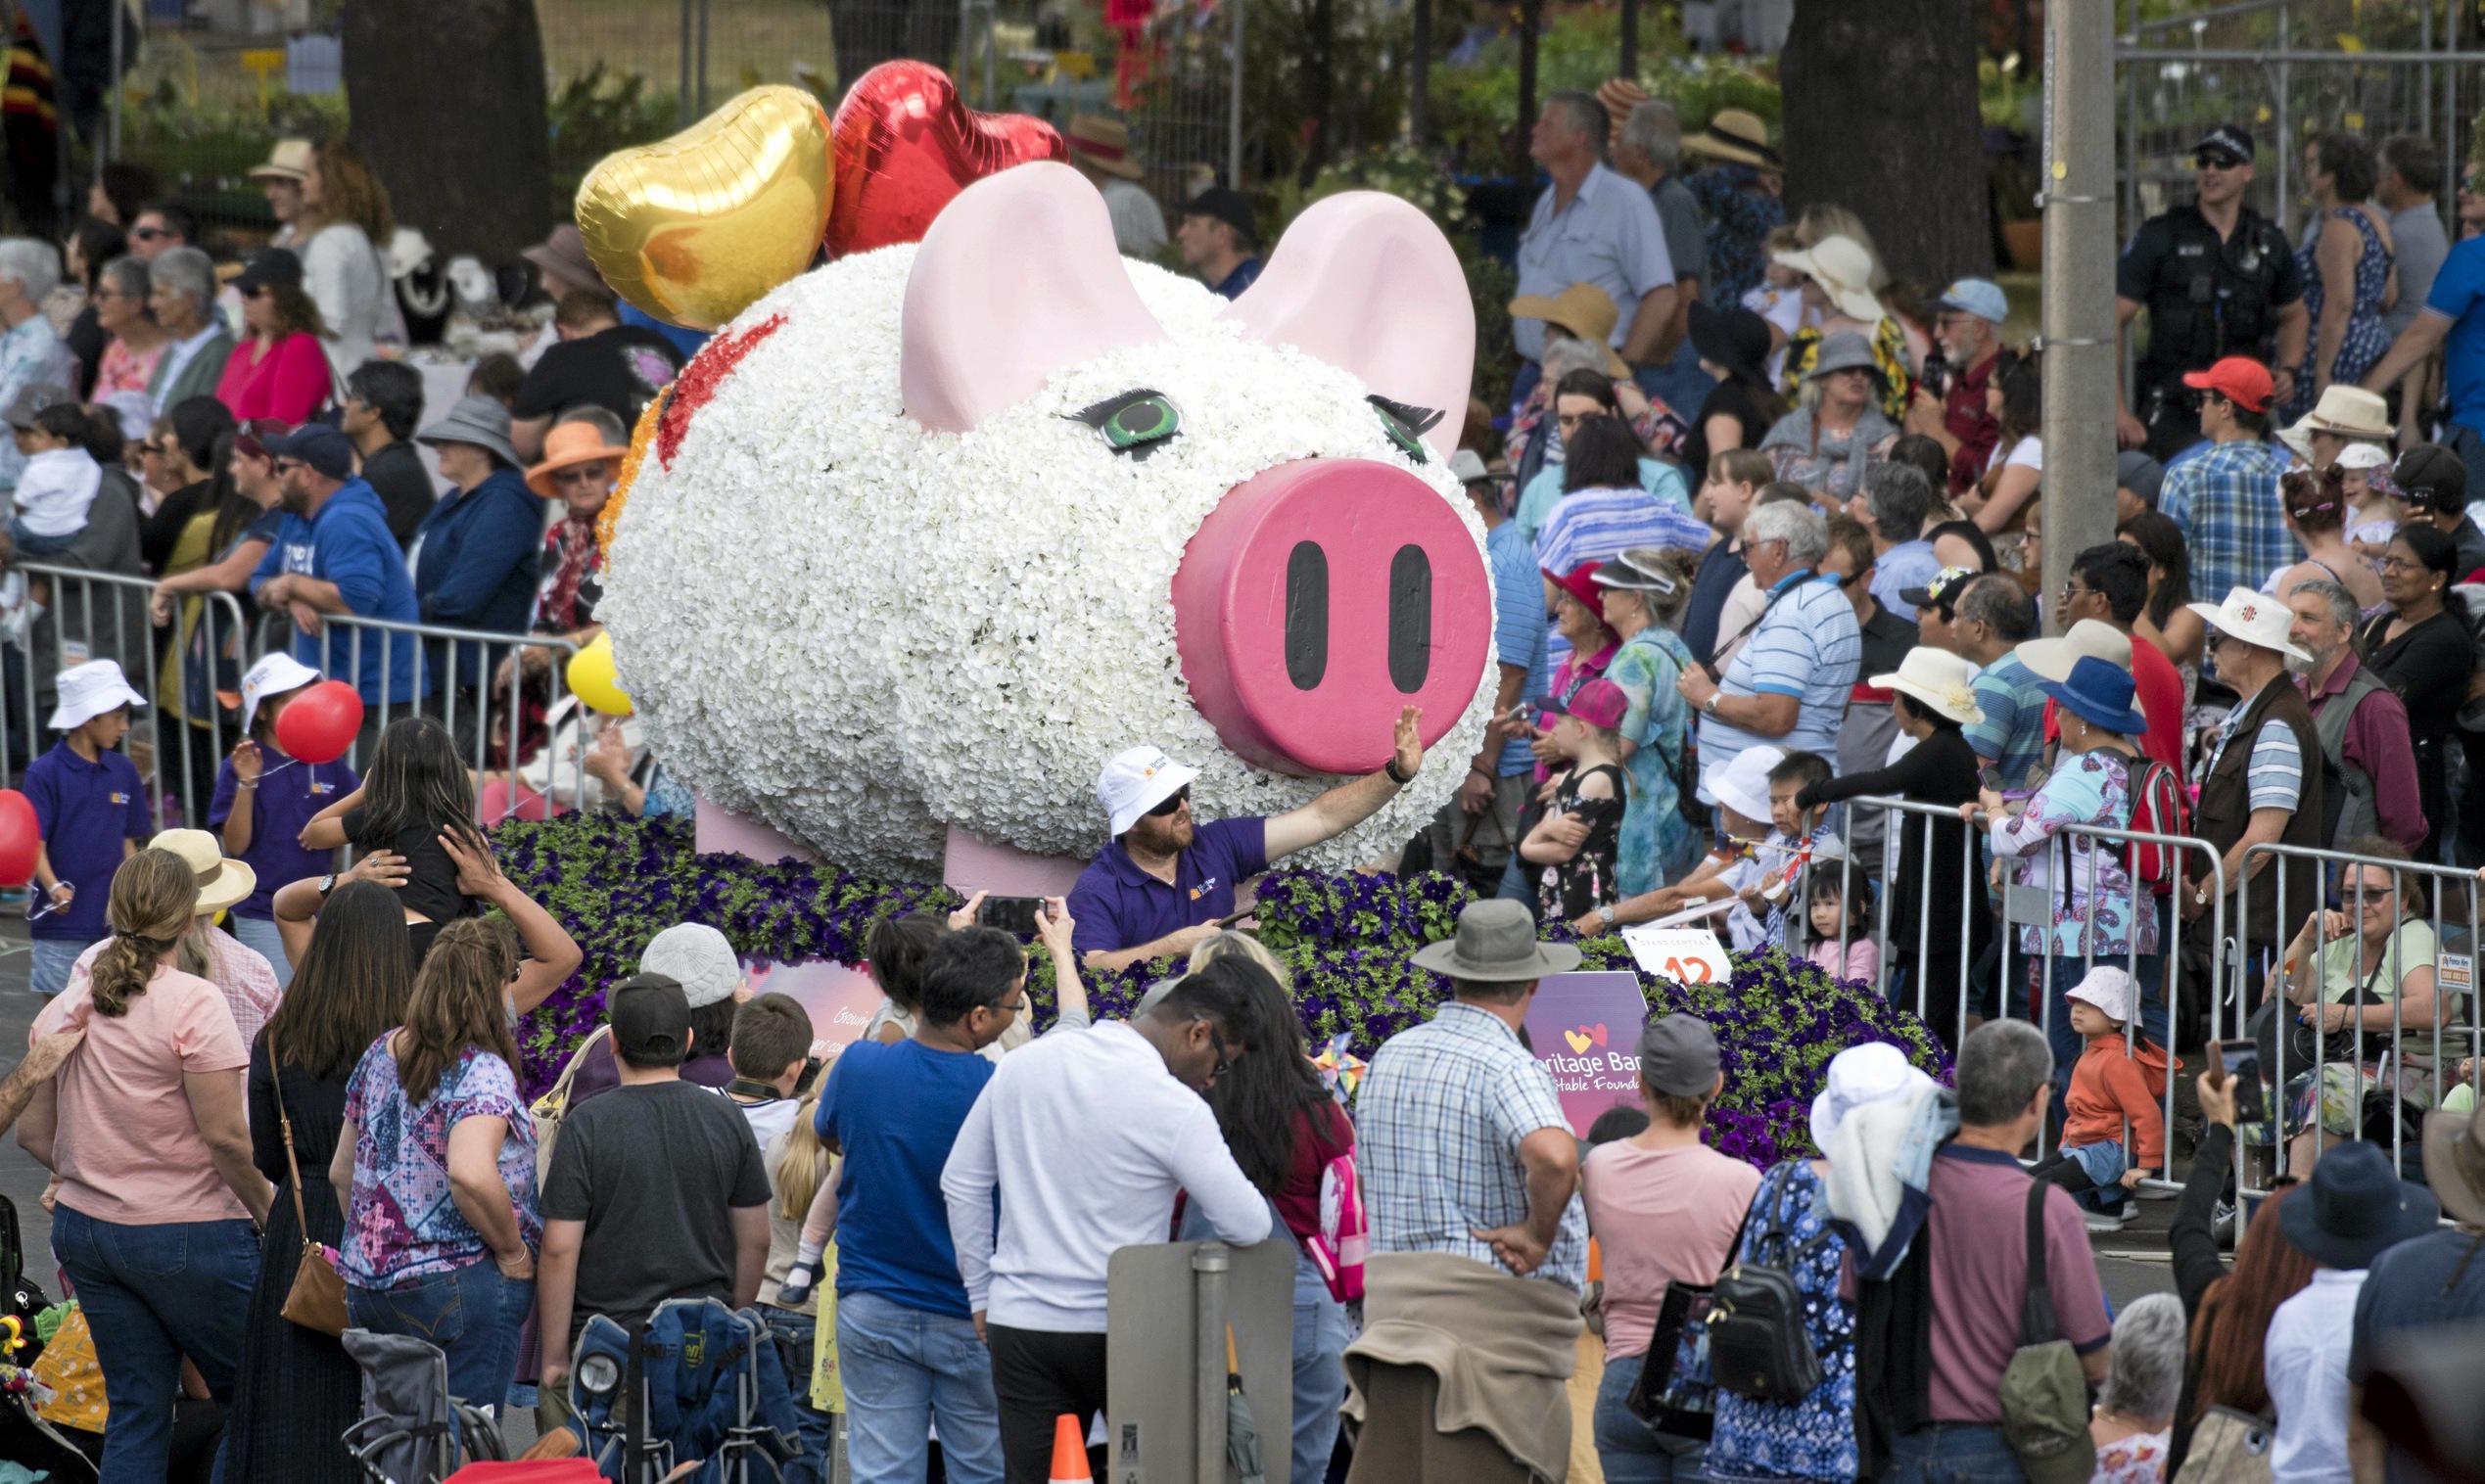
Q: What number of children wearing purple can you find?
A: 2